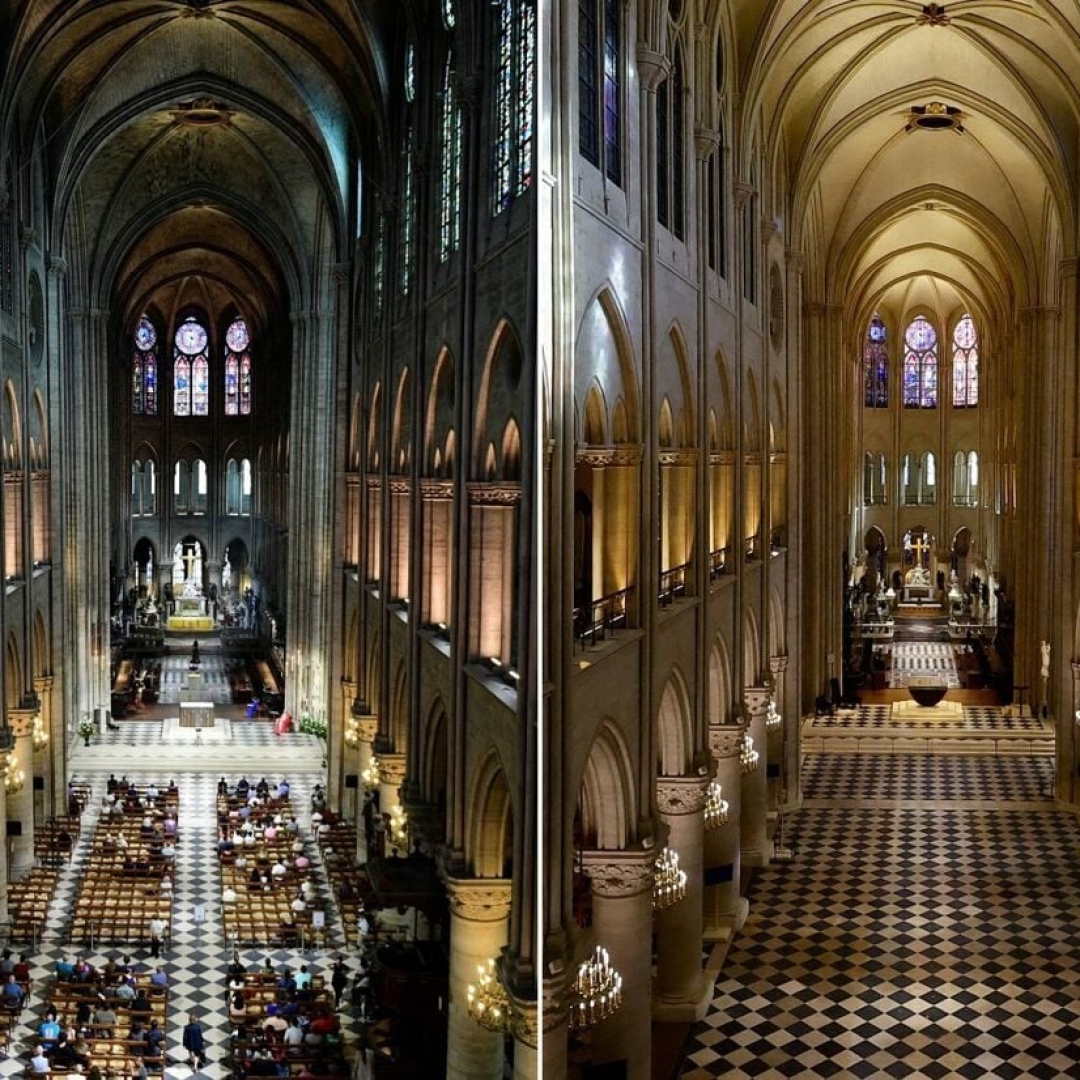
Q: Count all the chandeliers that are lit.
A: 11